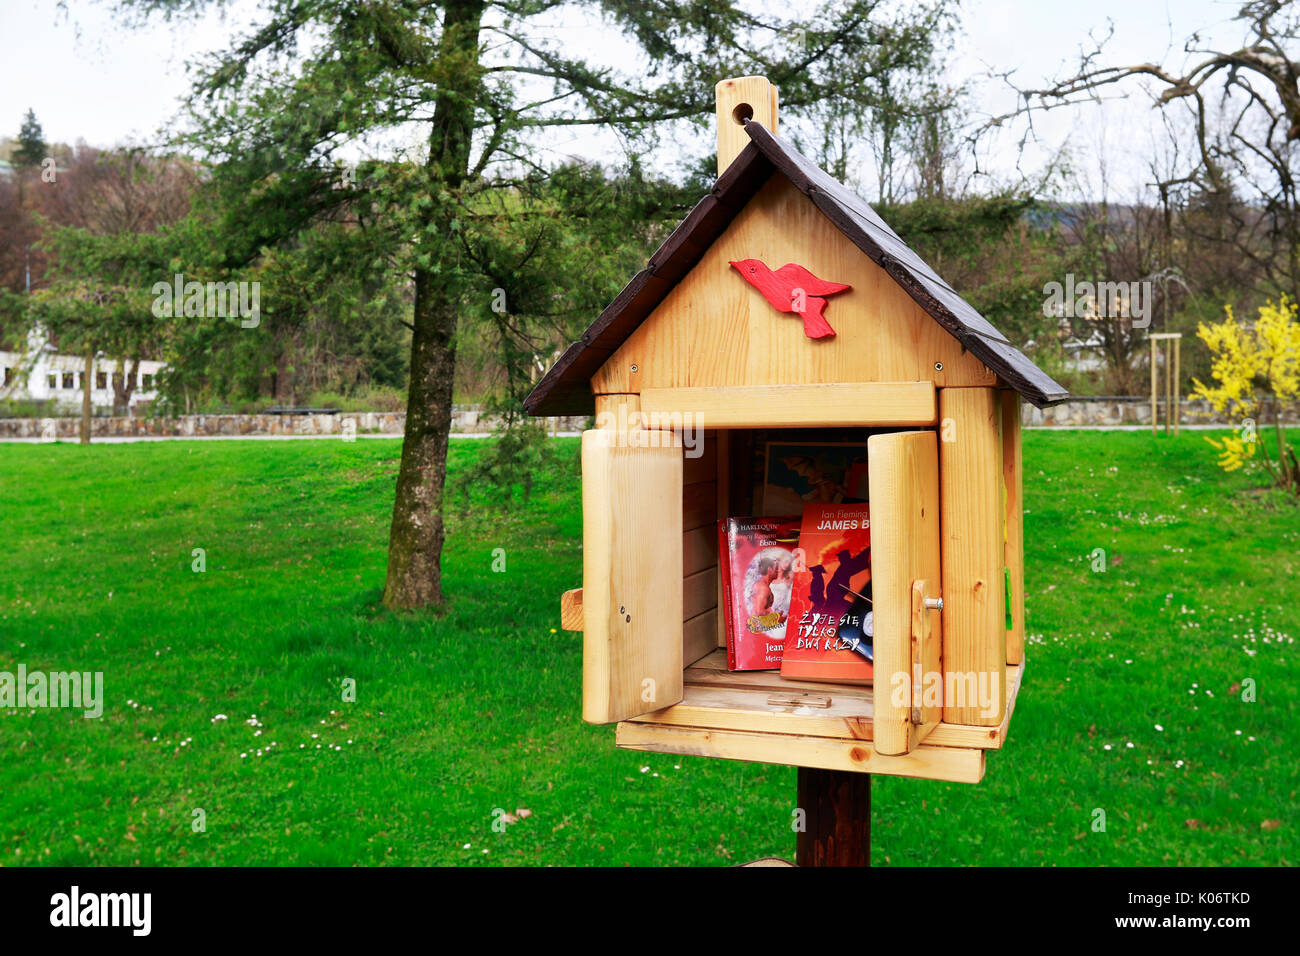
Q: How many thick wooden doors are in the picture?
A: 2